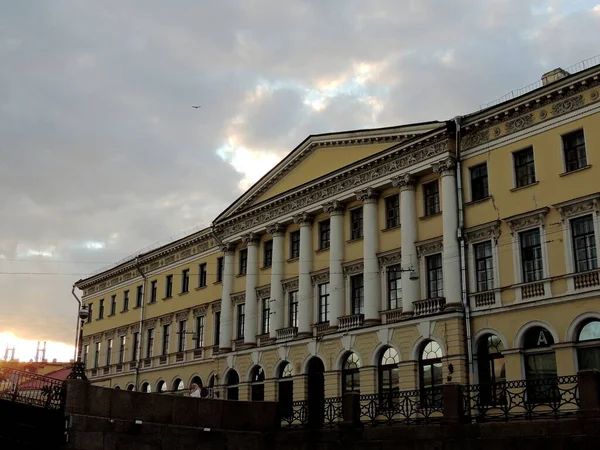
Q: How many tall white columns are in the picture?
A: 8